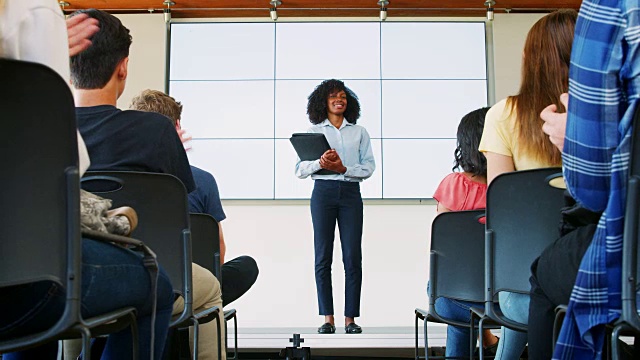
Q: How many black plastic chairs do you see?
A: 6